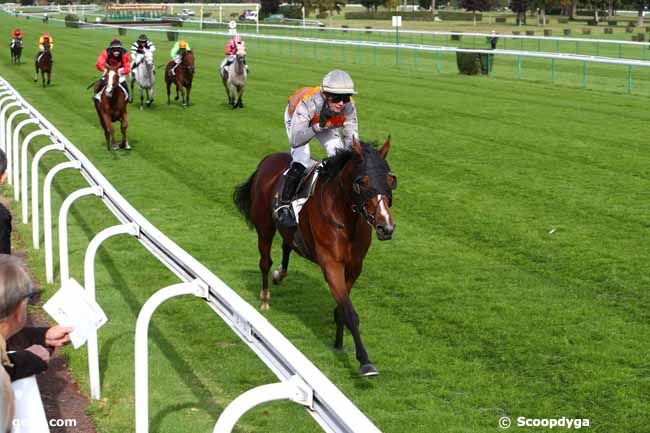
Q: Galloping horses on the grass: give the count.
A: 7